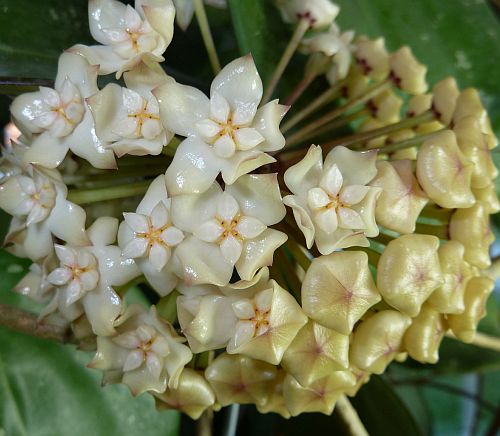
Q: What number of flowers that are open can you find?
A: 11